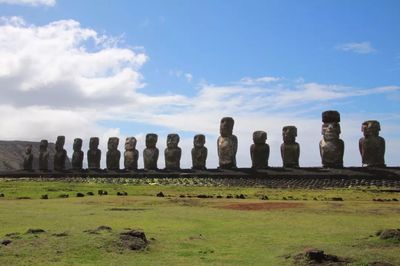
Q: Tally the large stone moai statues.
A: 15